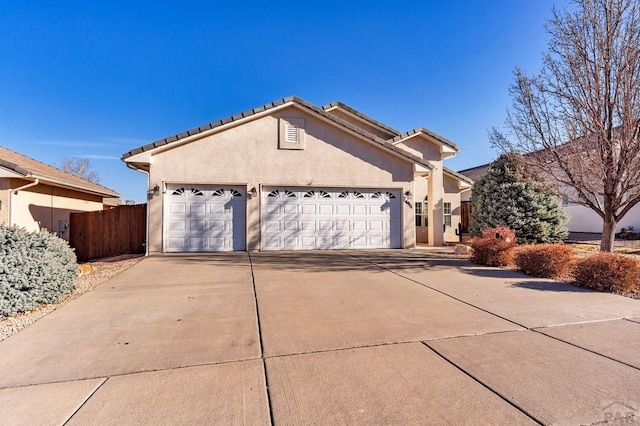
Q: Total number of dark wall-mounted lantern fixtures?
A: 3